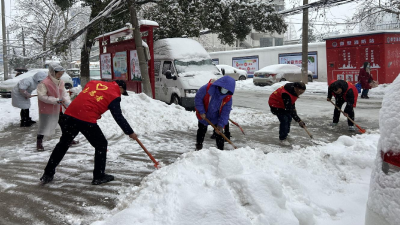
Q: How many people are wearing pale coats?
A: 2